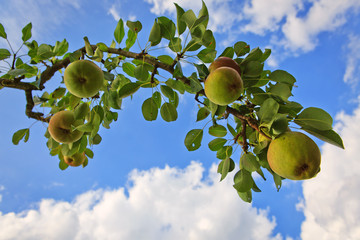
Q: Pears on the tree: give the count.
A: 6